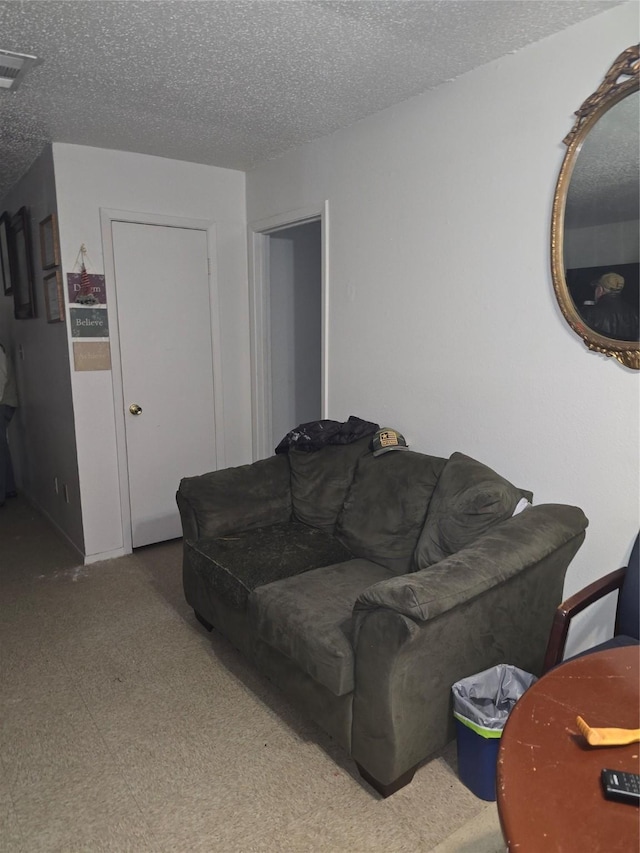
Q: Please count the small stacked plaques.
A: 3